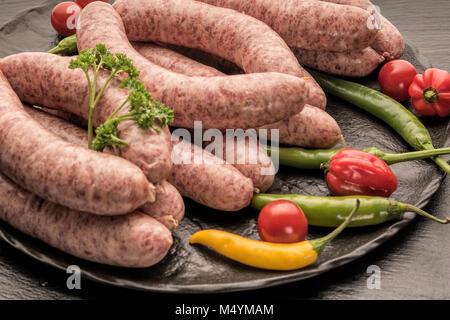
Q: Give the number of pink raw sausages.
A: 12